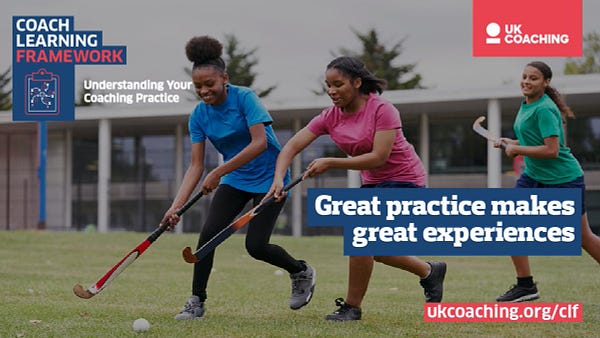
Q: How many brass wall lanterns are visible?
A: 0